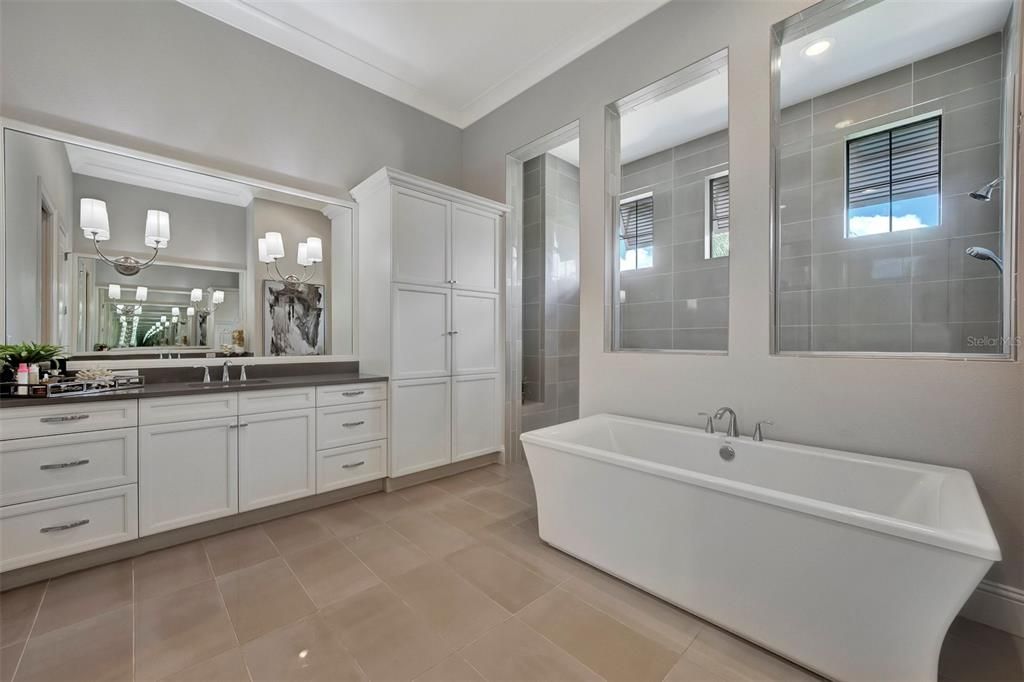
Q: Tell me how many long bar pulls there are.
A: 6